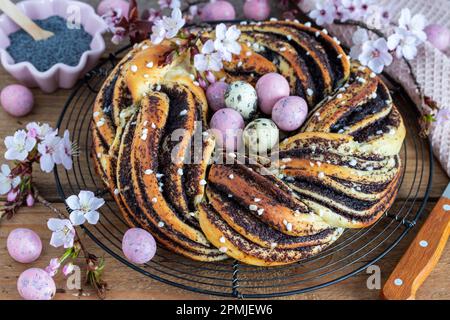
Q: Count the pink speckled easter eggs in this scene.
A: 12